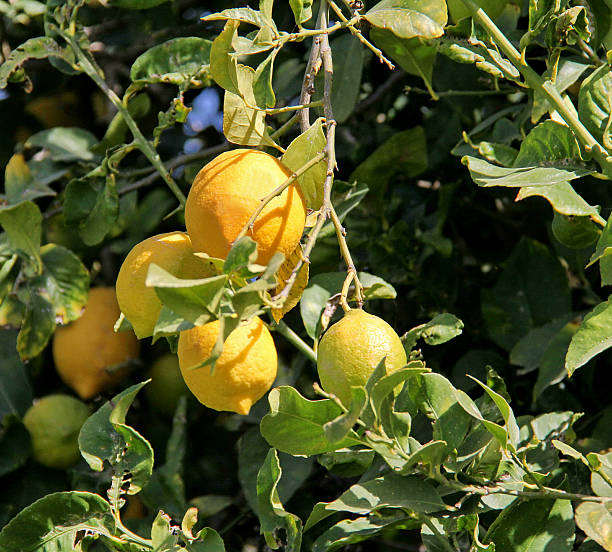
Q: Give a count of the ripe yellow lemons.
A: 4